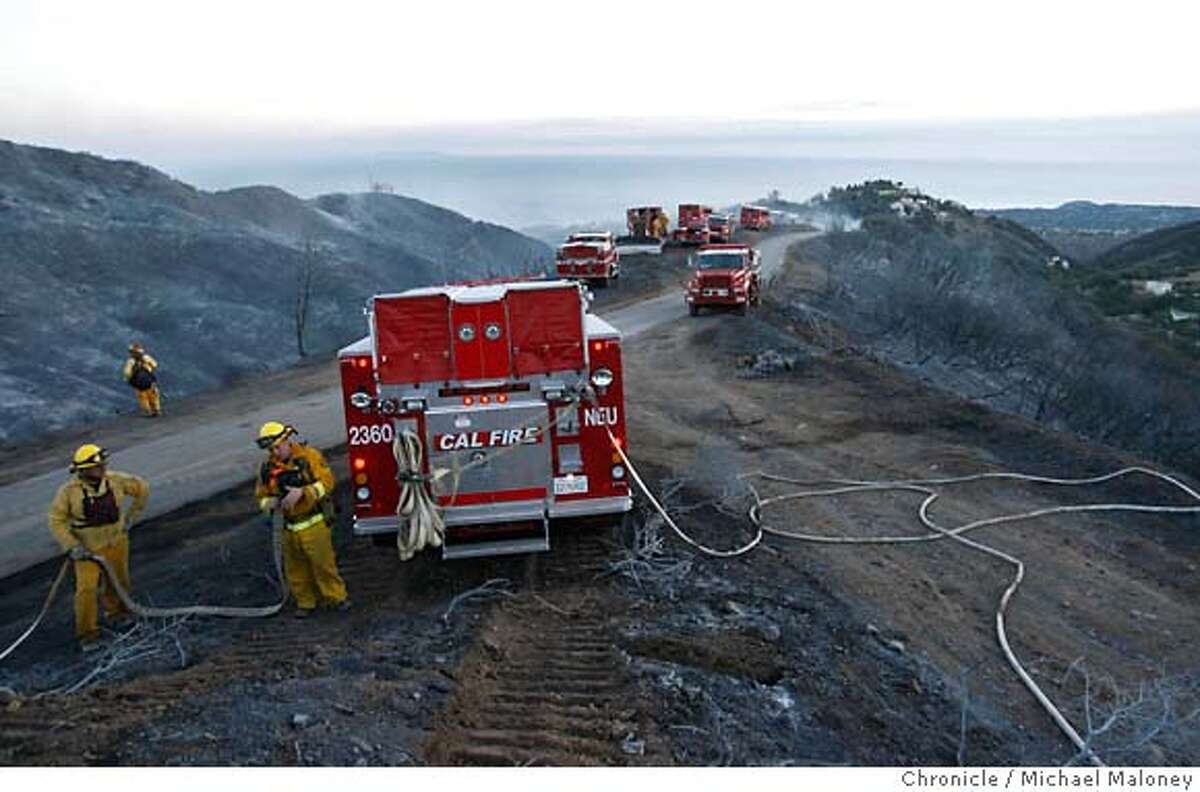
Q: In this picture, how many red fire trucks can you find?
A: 7